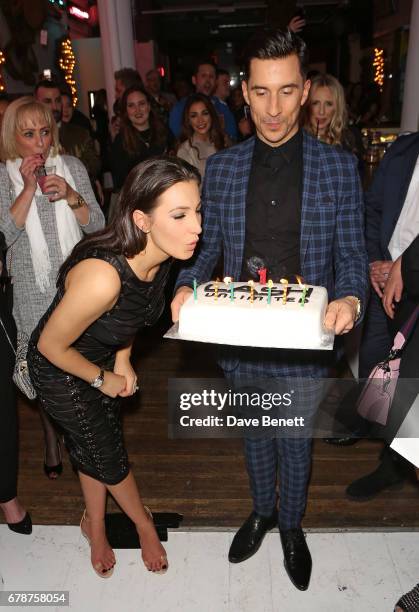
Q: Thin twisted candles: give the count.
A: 7